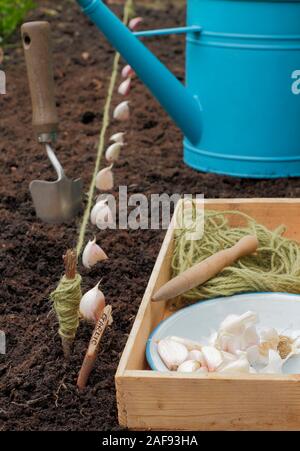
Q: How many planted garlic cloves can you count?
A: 10